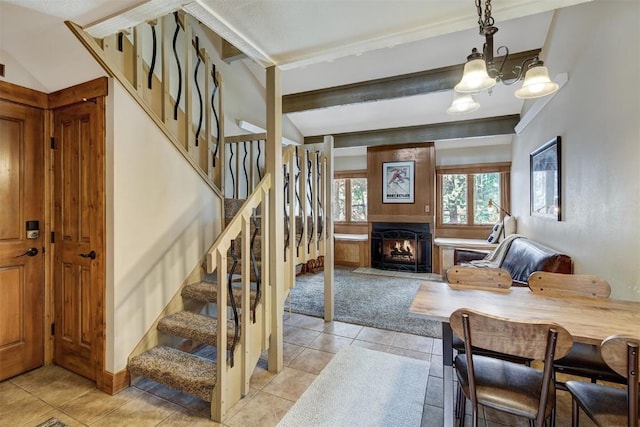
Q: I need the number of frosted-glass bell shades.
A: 3